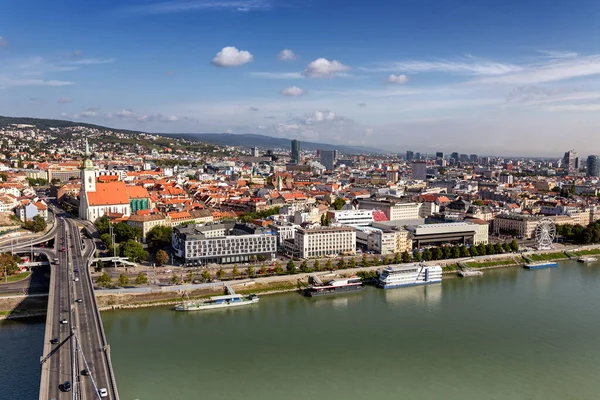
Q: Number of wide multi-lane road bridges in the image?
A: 1